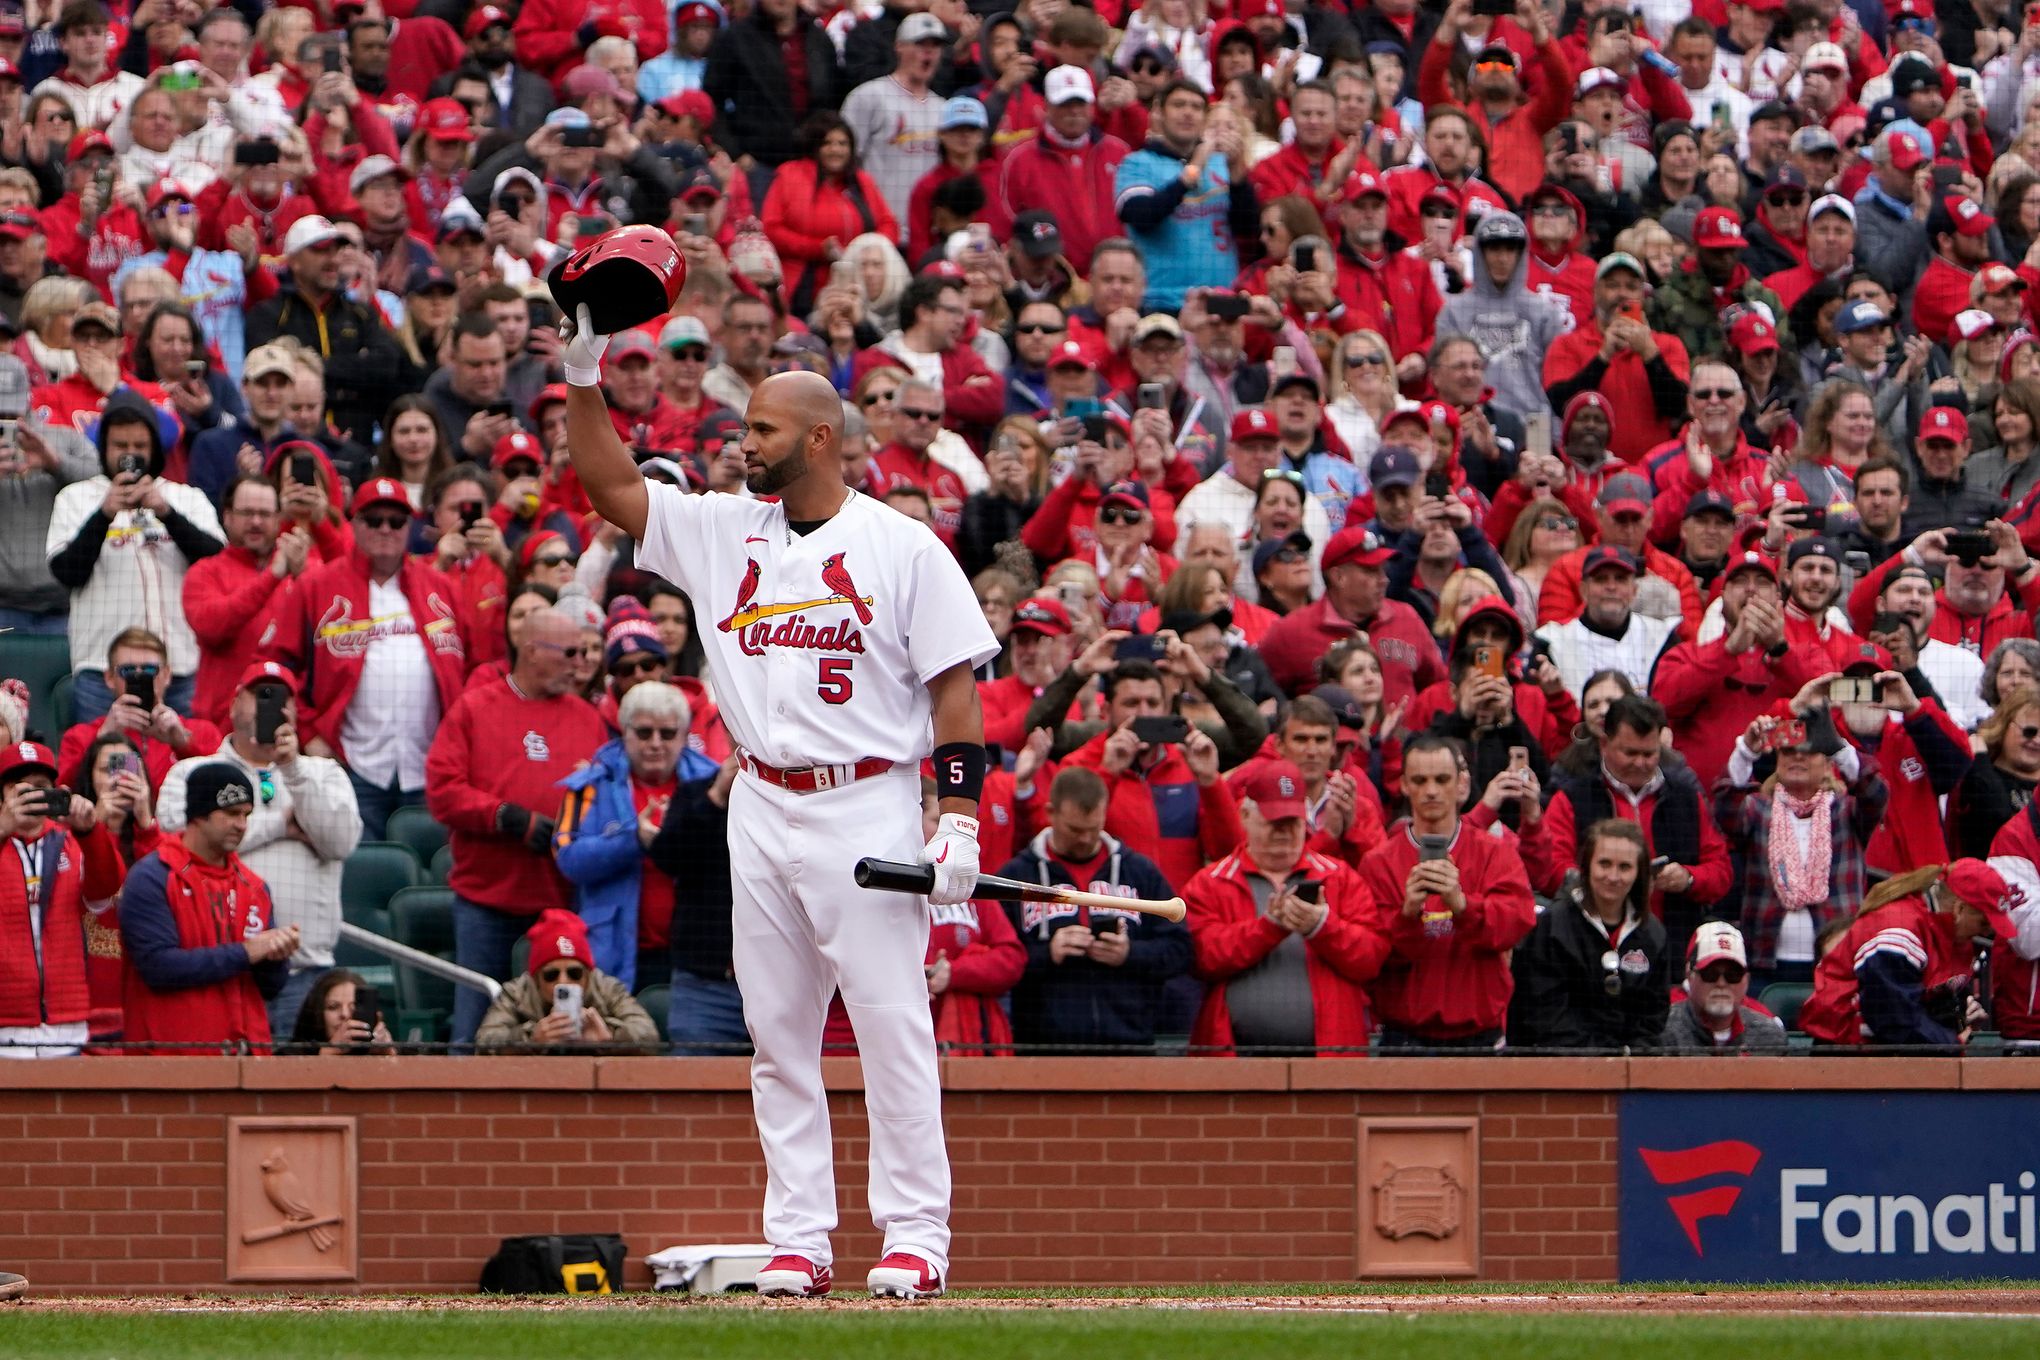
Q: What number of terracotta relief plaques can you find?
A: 2